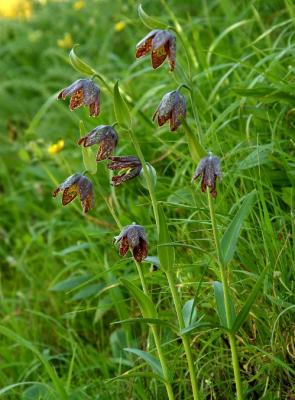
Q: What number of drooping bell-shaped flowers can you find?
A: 8